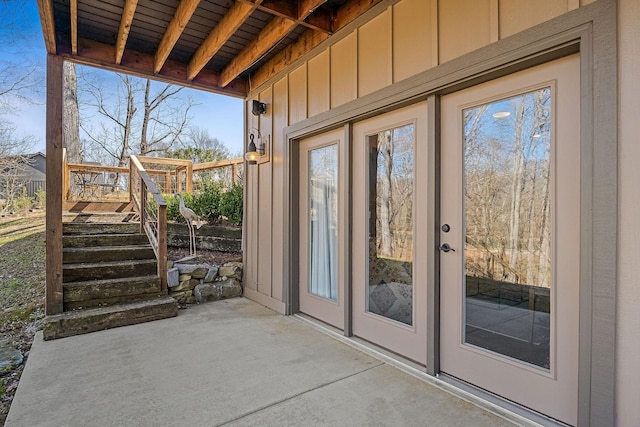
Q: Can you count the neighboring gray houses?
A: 1